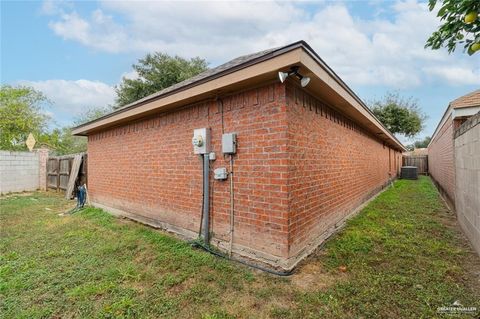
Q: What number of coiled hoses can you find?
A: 1